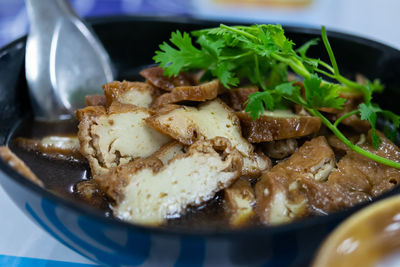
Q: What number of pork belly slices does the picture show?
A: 0